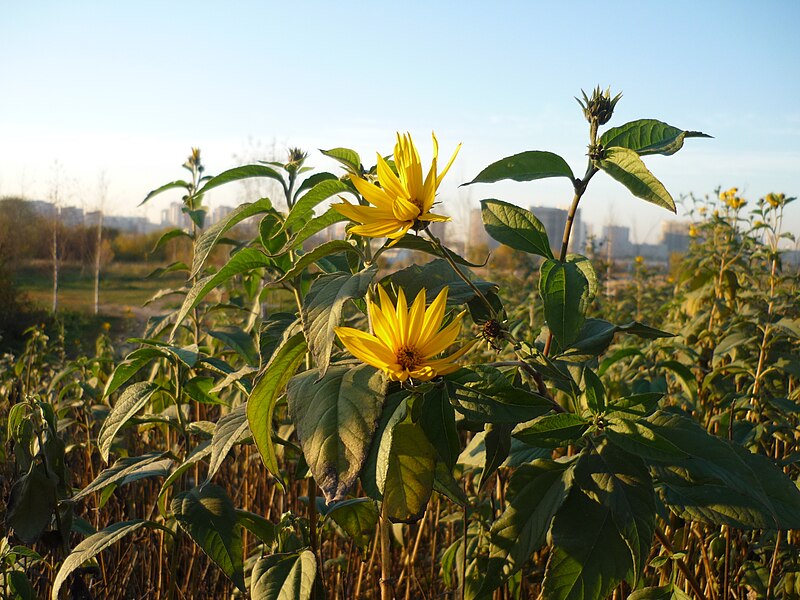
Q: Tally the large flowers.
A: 2